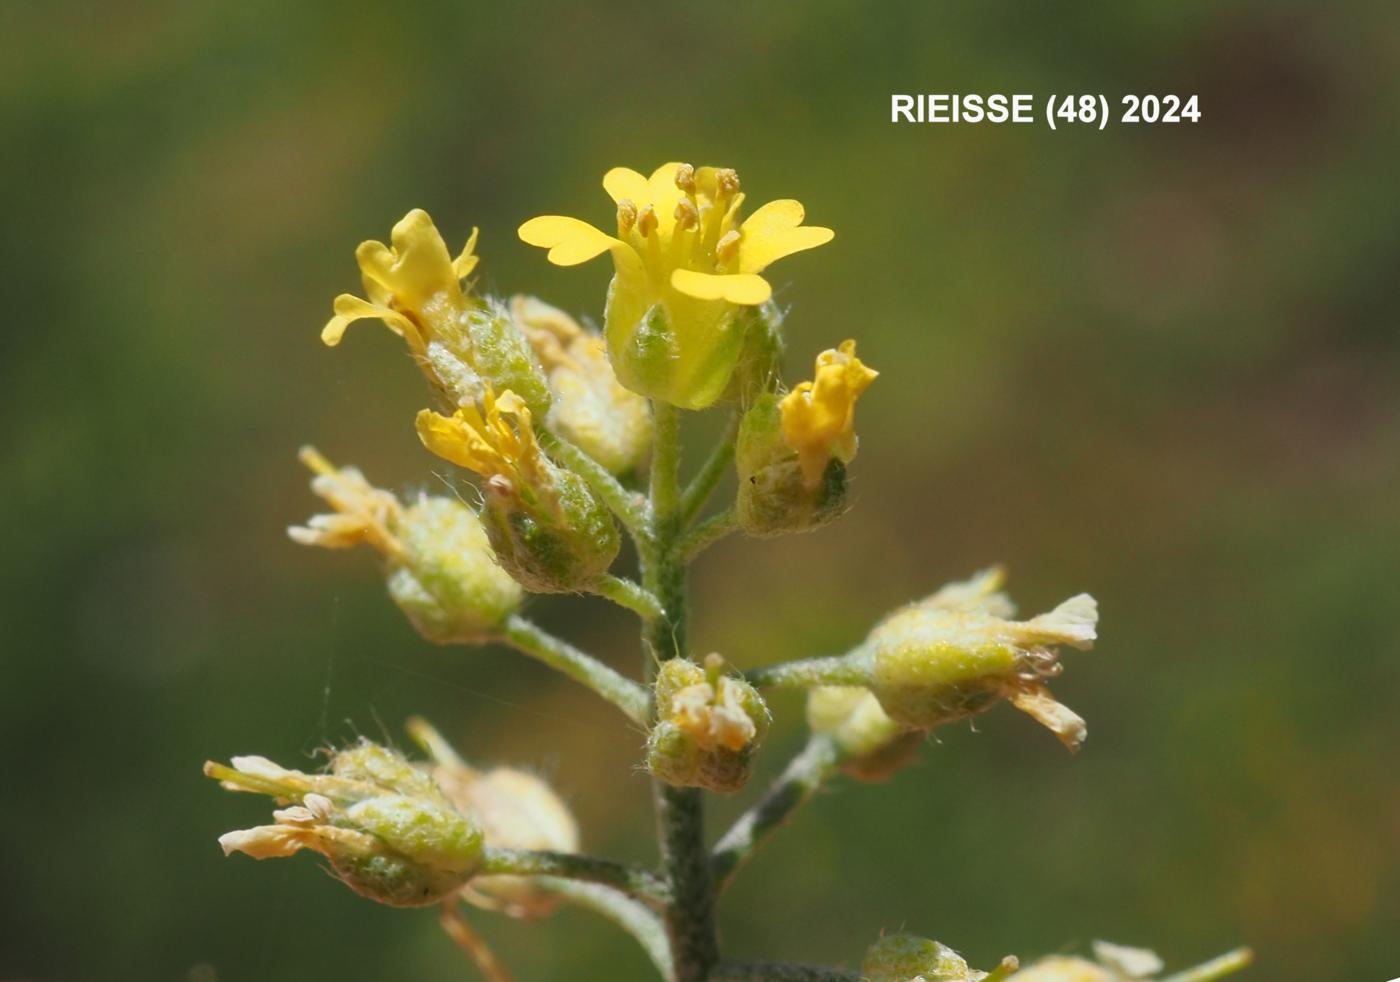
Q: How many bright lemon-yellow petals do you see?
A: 4